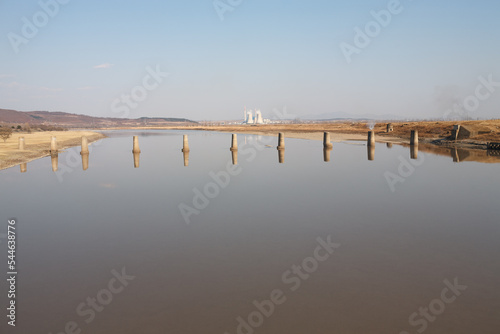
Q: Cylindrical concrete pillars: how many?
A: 10